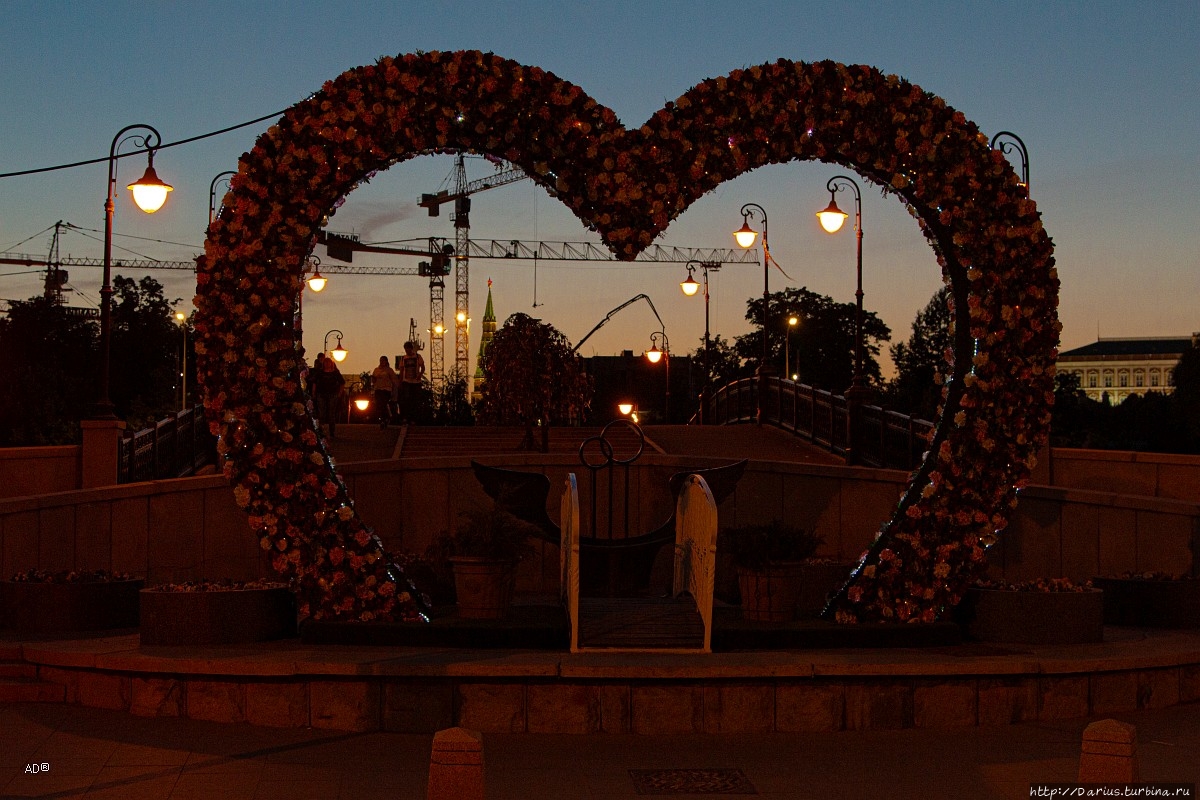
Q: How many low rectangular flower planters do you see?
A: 4